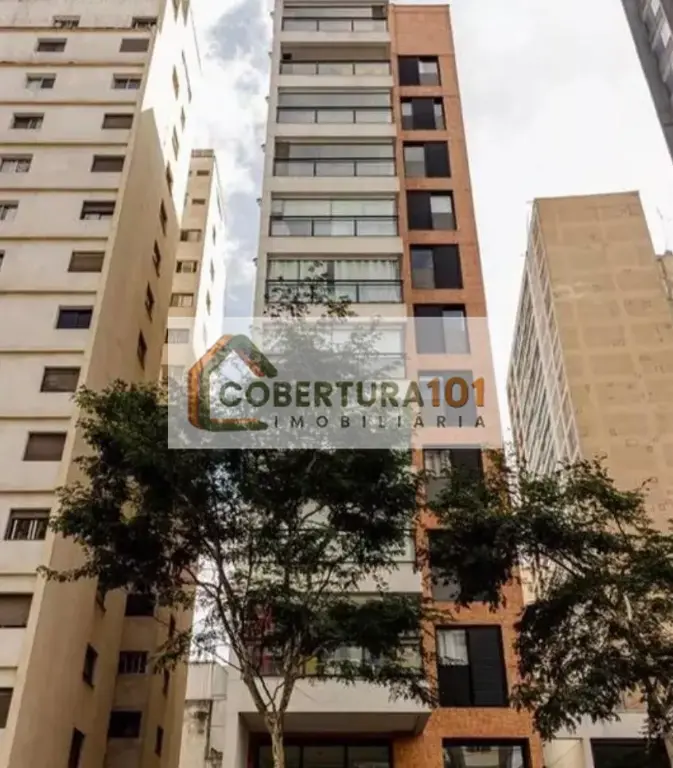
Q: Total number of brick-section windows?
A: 11